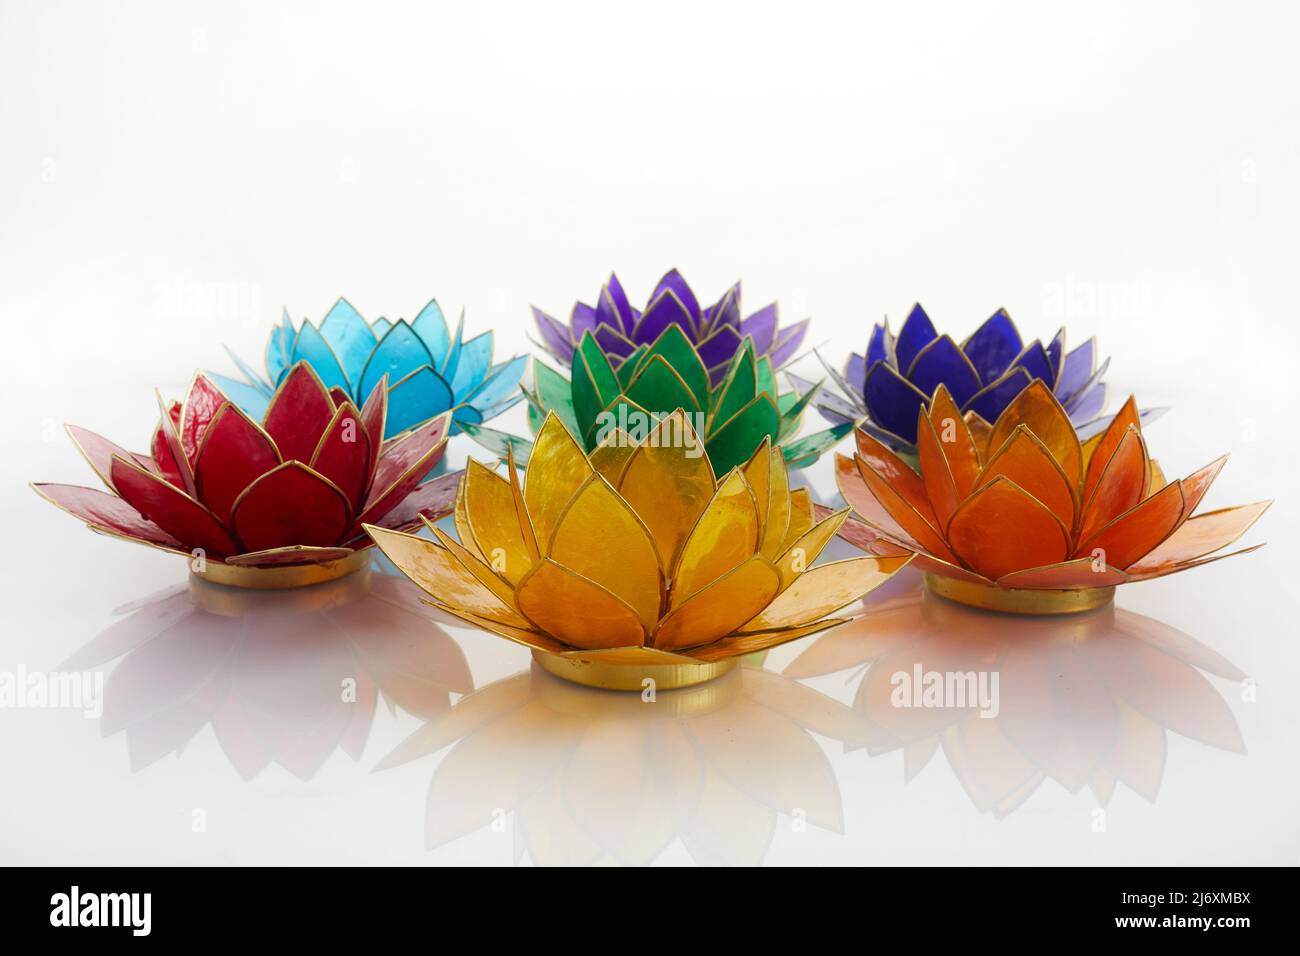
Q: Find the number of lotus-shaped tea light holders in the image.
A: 7